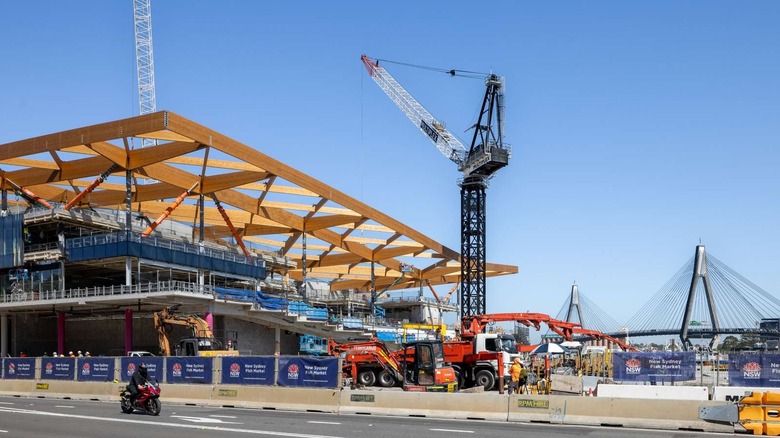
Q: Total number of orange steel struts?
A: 6